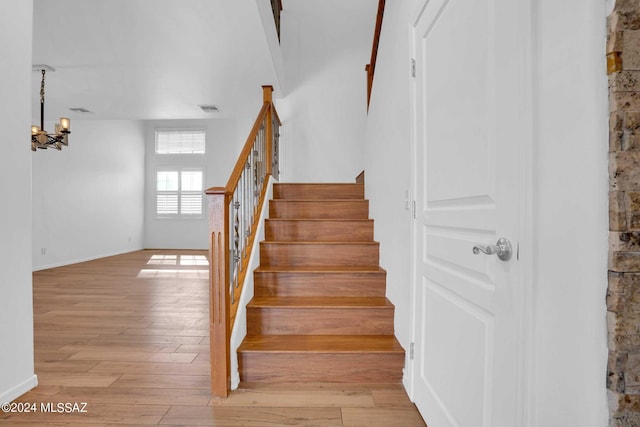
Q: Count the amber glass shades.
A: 3